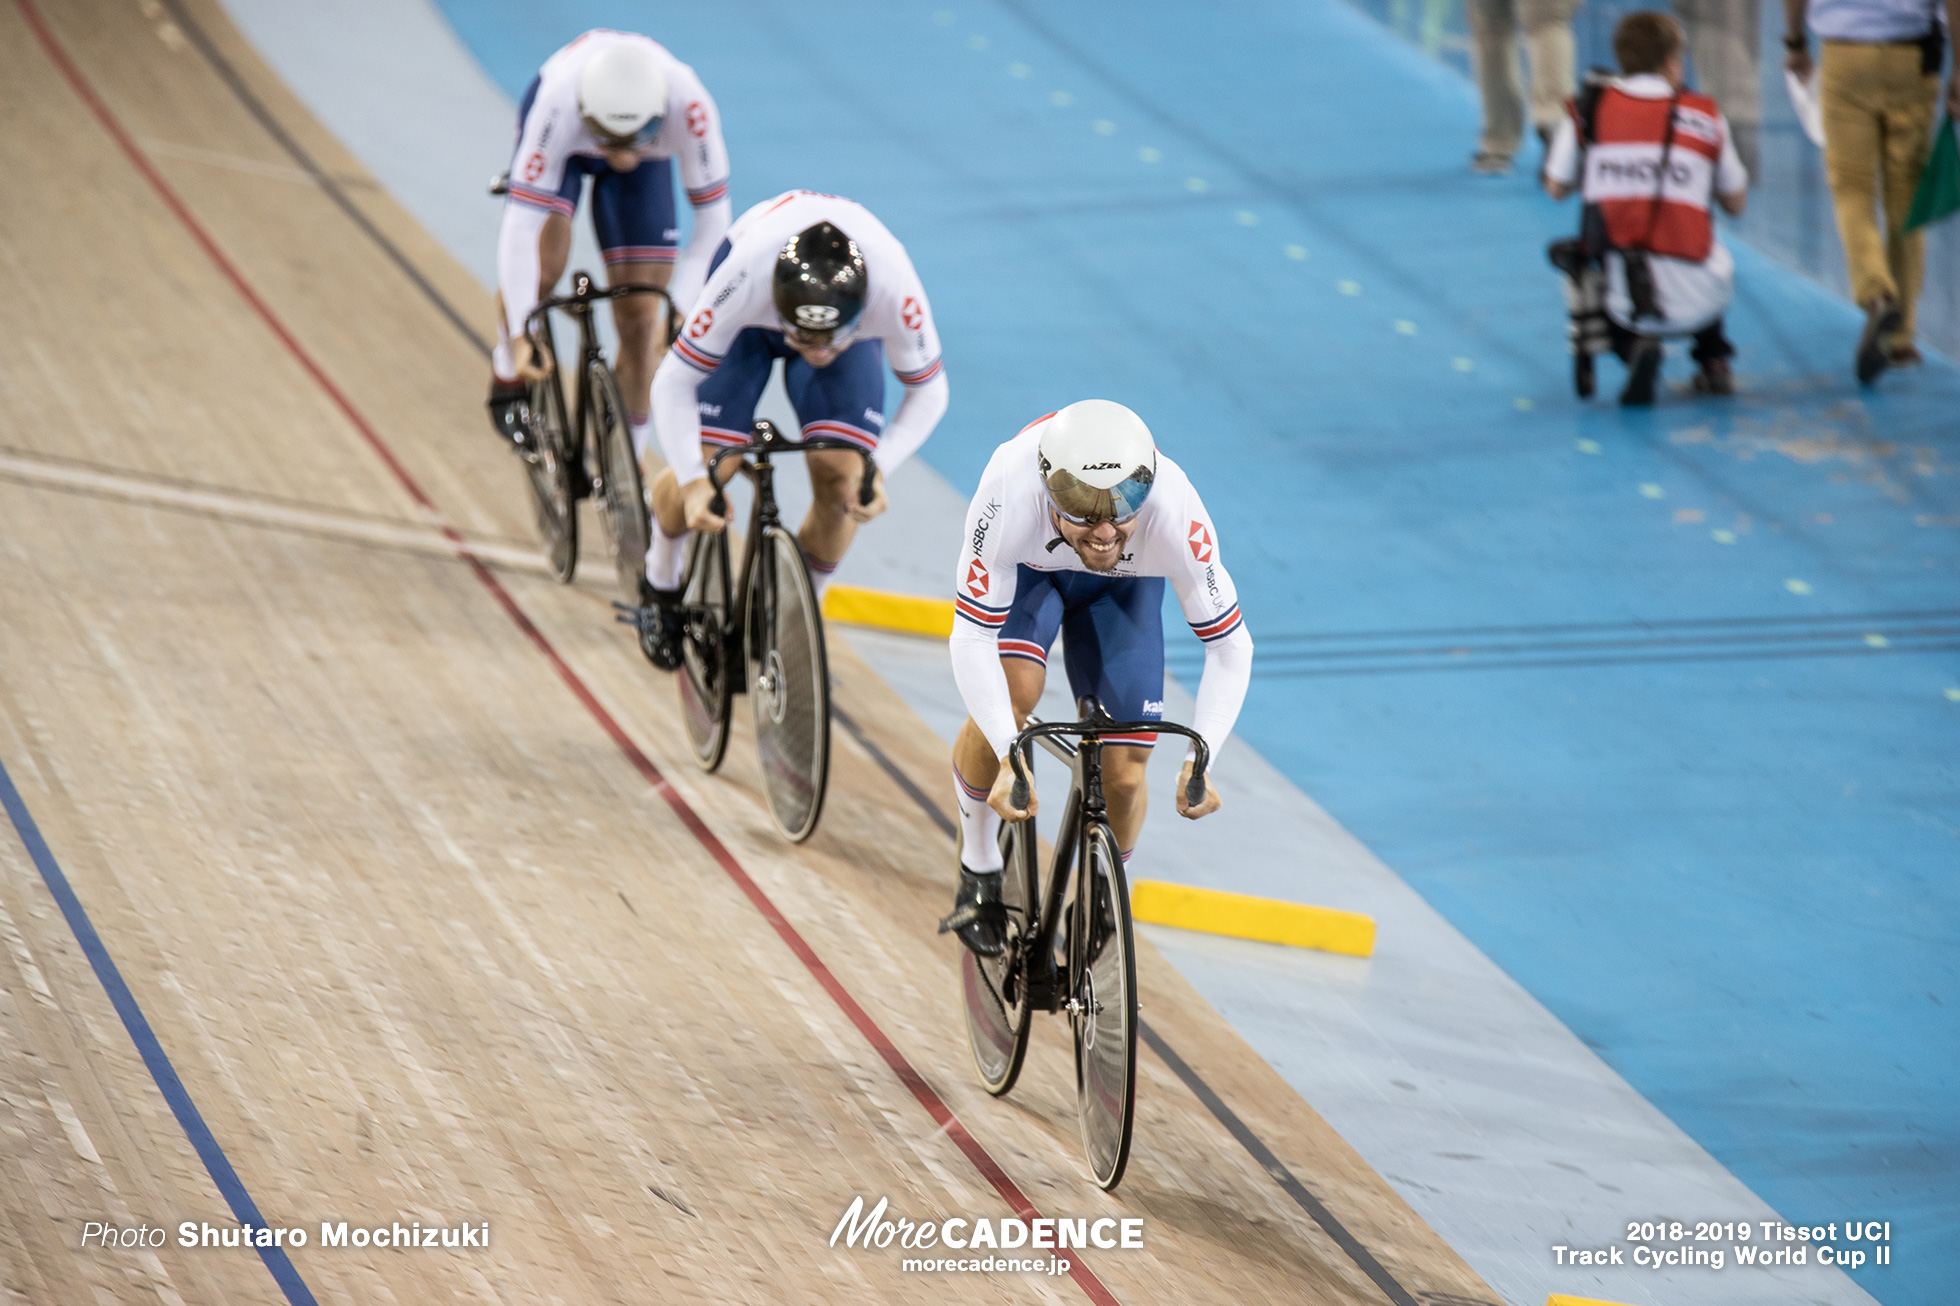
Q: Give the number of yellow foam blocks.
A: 3